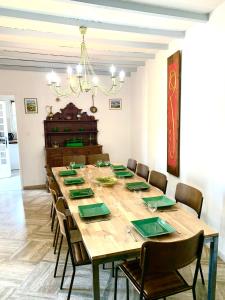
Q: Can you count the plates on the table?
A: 11